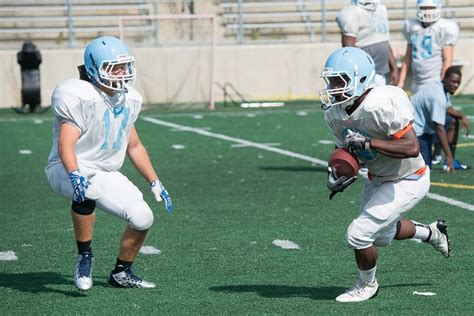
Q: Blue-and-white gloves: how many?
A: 2